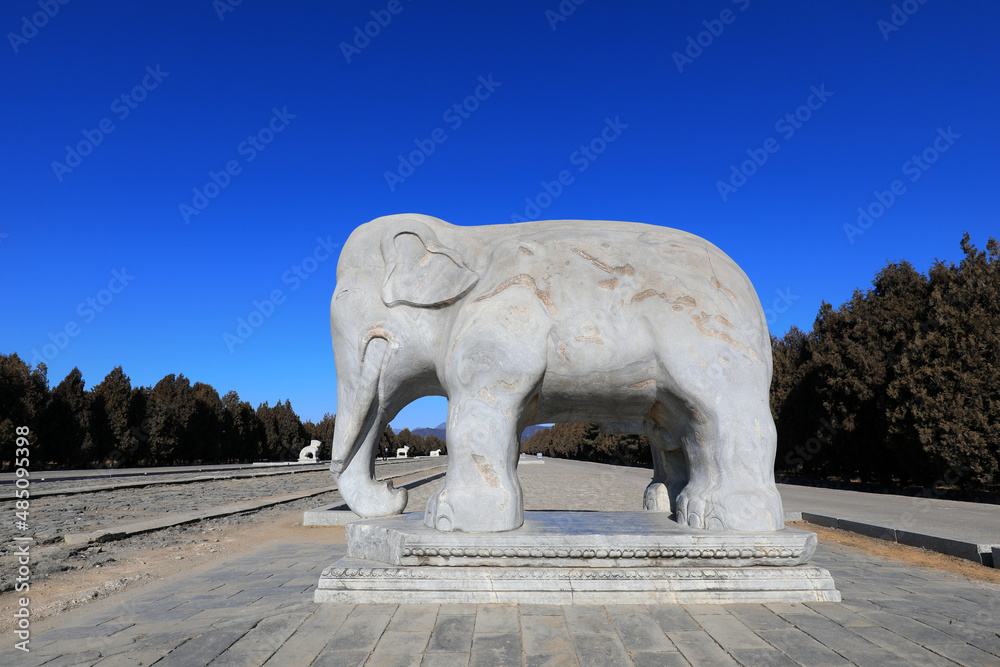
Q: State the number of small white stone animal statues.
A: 3